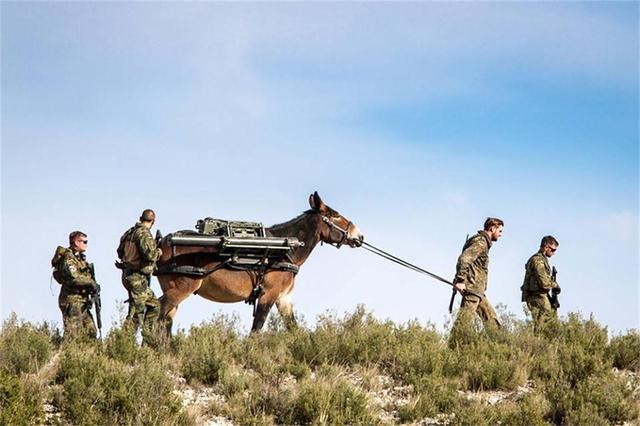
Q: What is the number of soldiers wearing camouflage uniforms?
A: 4